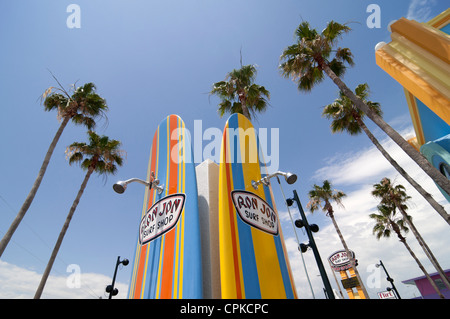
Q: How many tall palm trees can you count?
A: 8